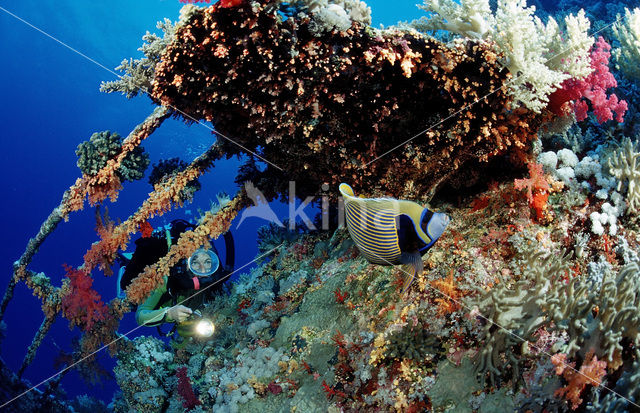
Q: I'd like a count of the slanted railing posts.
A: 3